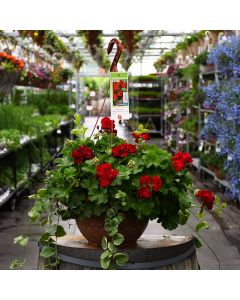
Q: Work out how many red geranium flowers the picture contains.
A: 8